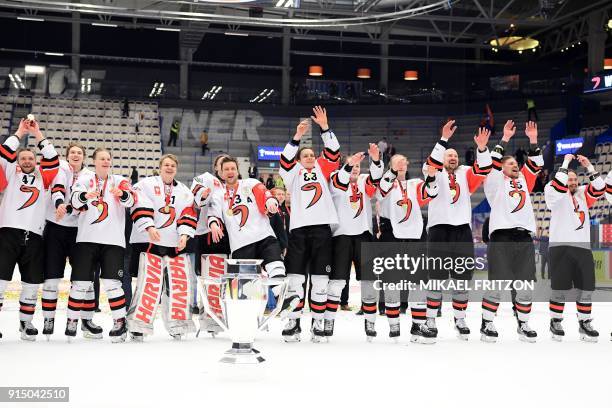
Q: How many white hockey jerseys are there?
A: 12